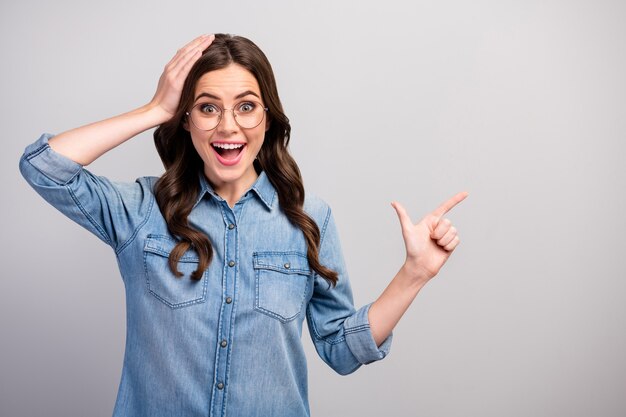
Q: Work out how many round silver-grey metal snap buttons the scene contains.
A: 6